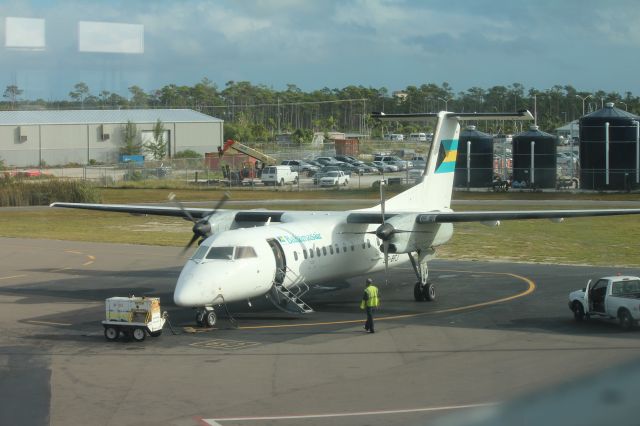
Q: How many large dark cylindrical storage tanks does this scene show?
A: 3